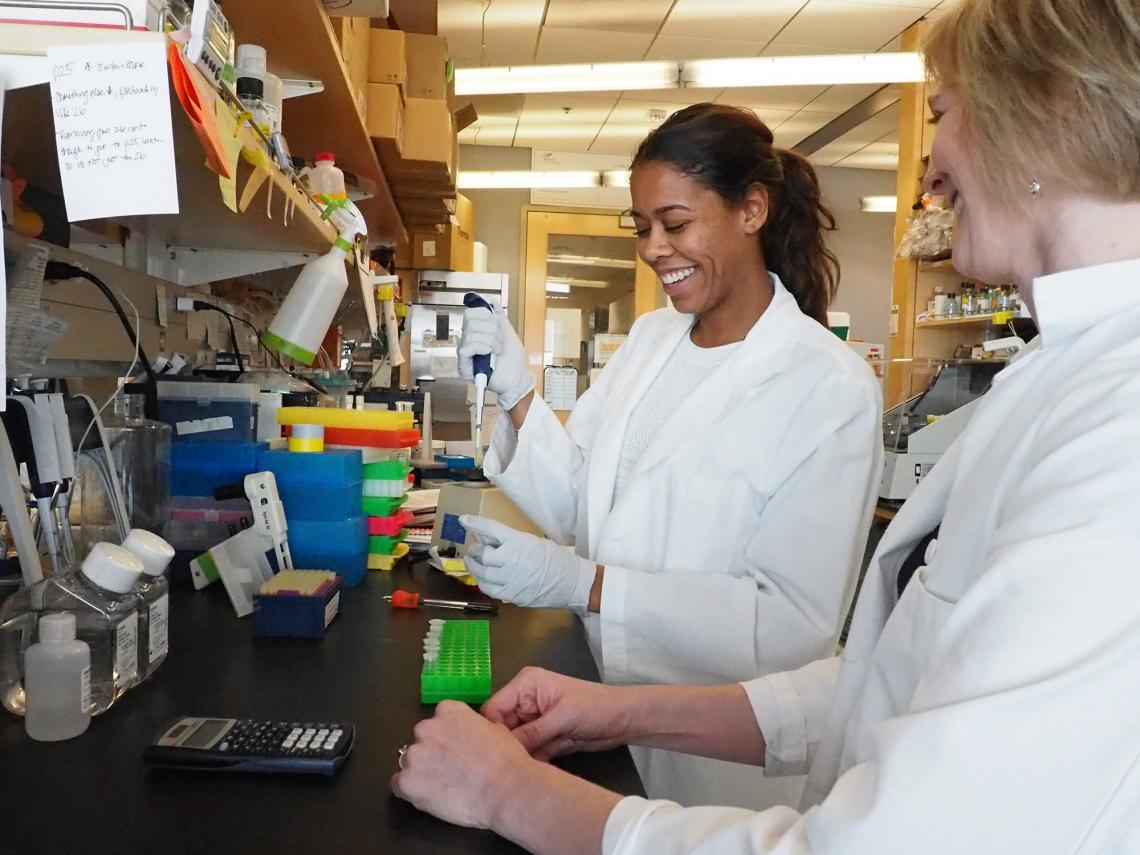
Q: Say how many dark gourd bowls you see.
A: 0